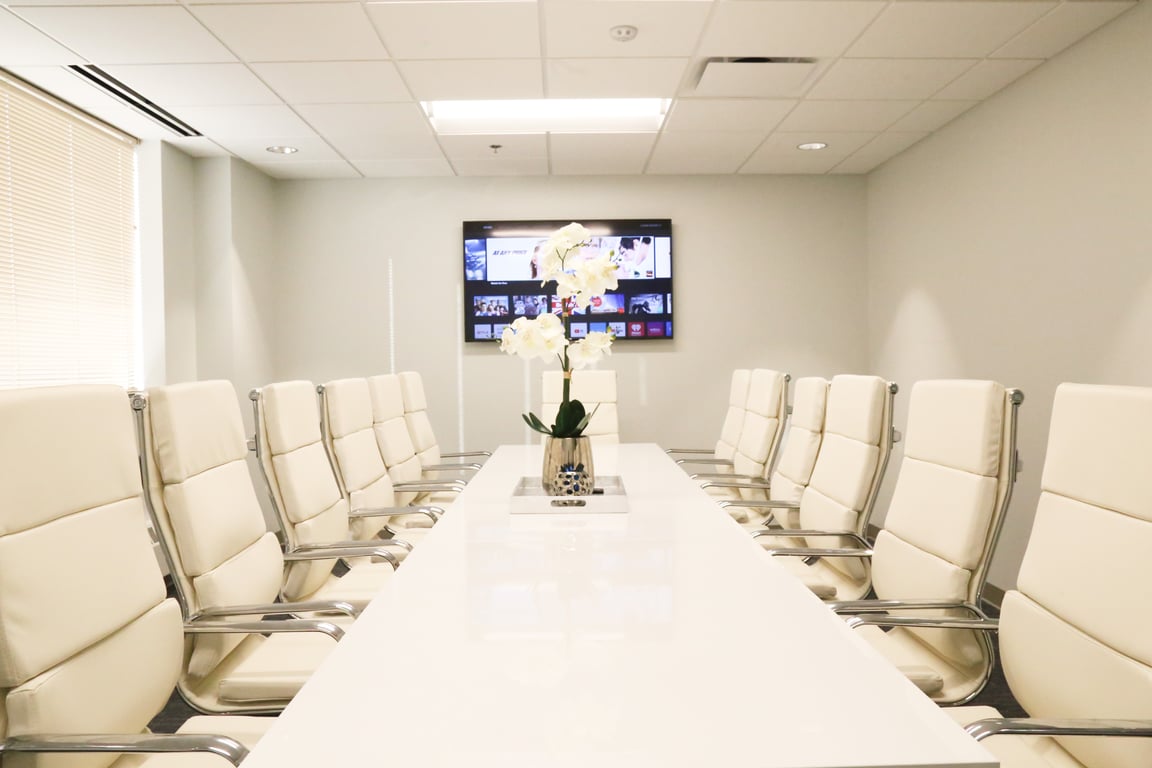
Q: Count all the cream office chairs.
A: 13